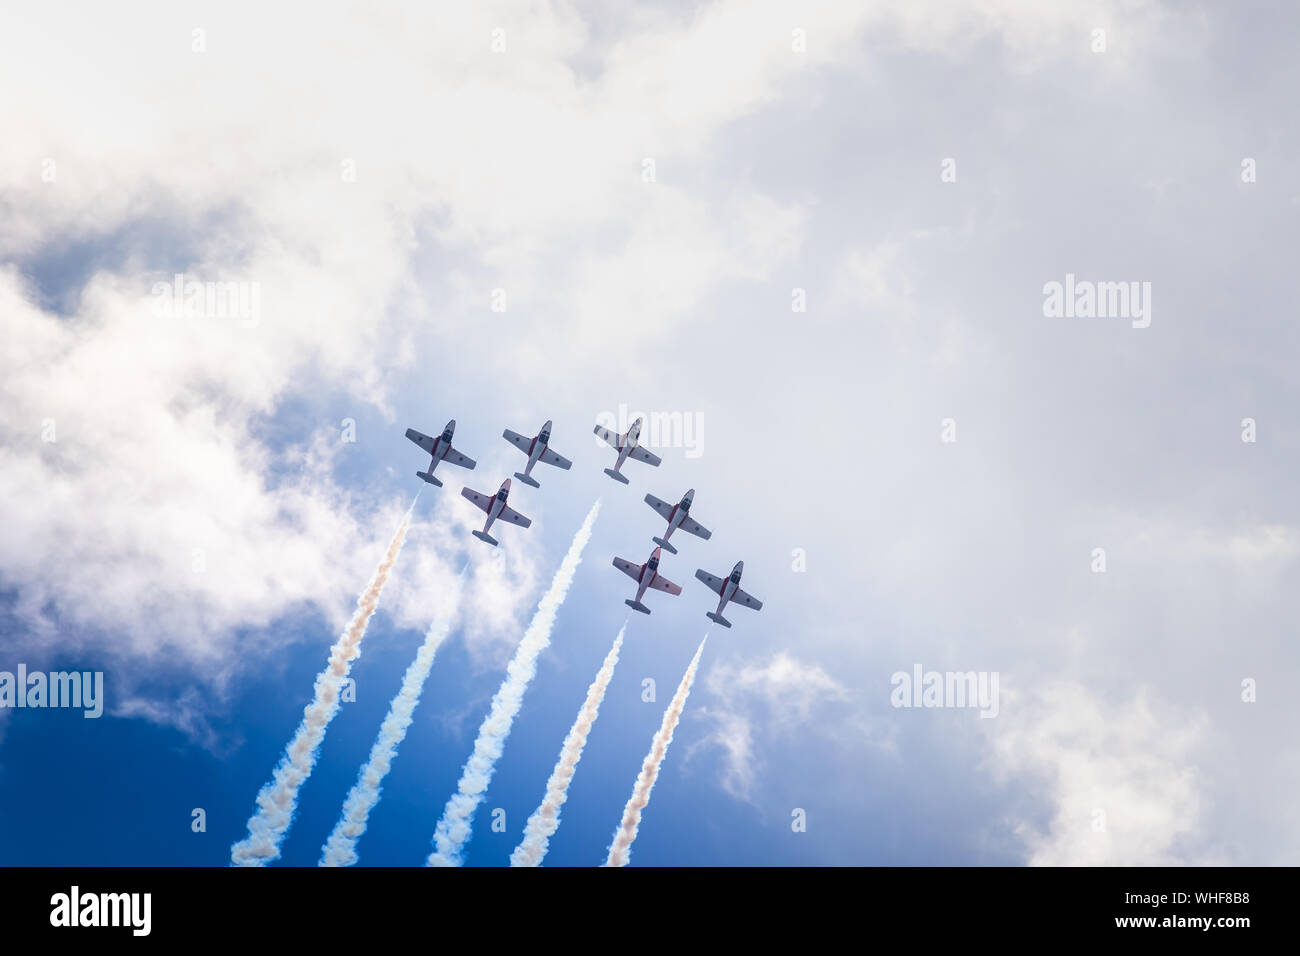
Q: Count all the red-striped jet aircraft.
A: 7